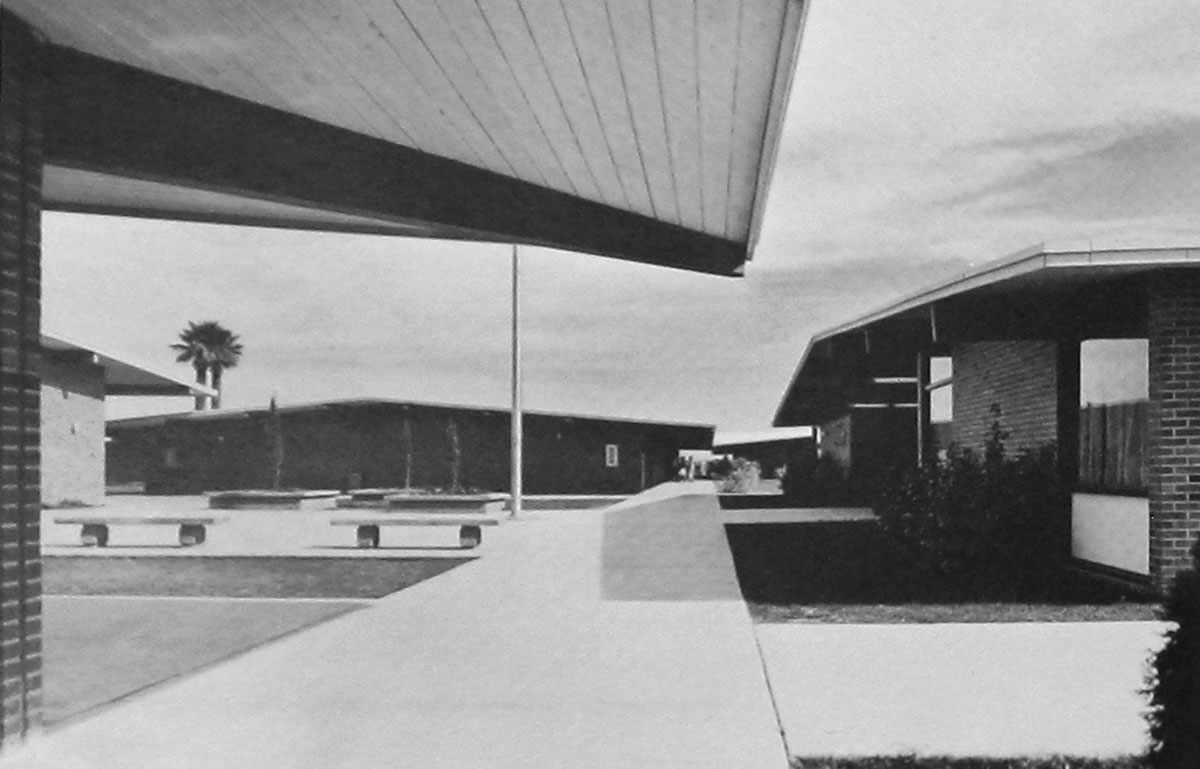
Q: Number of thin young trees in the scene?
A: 3